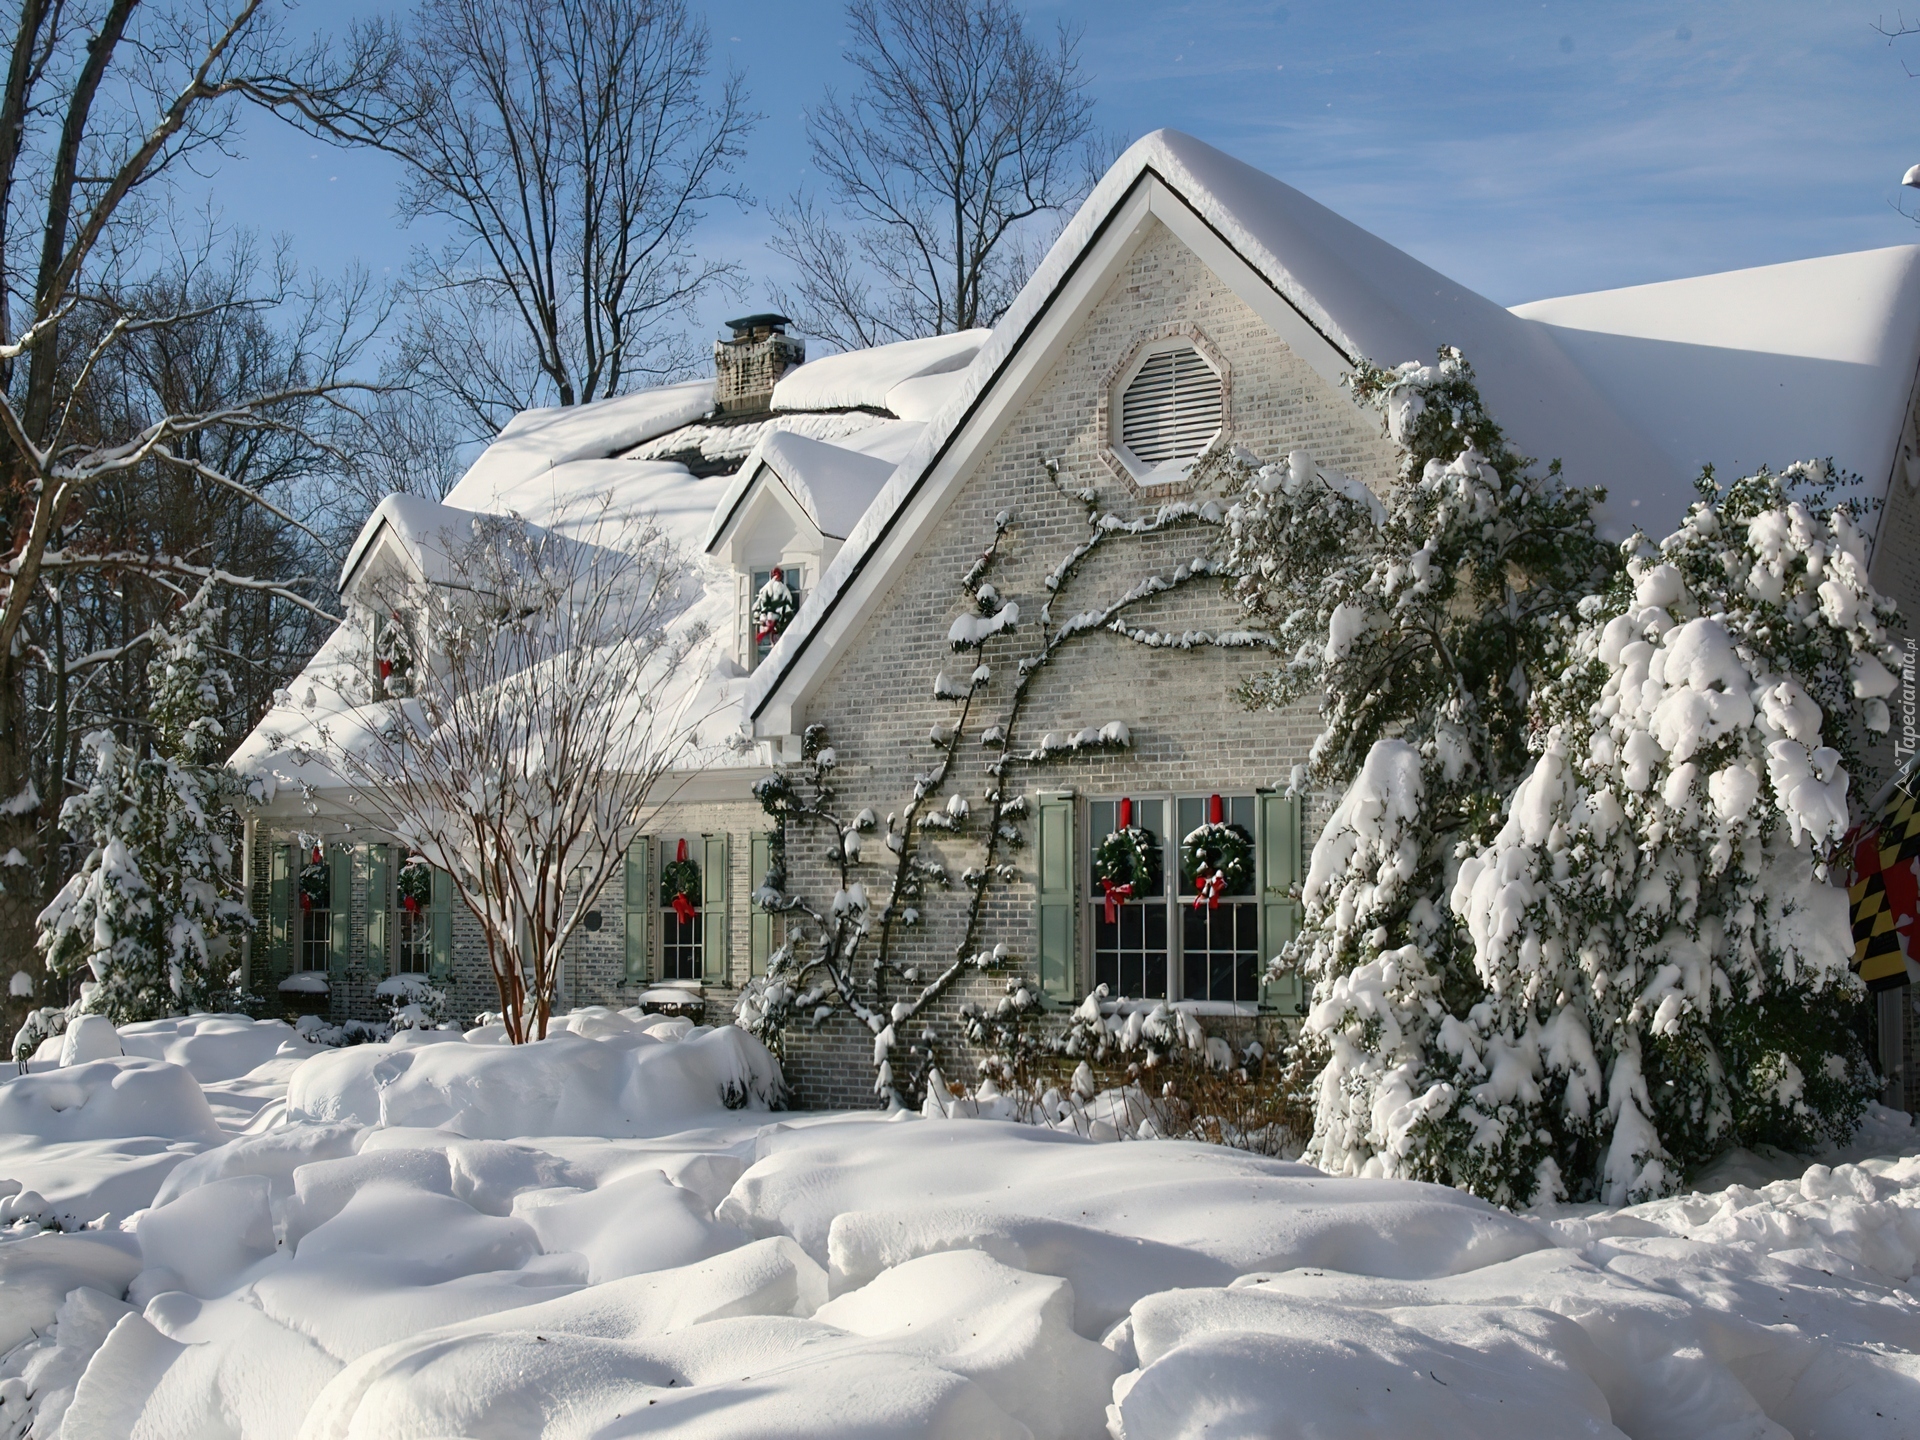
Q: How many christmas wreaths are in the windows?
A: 7